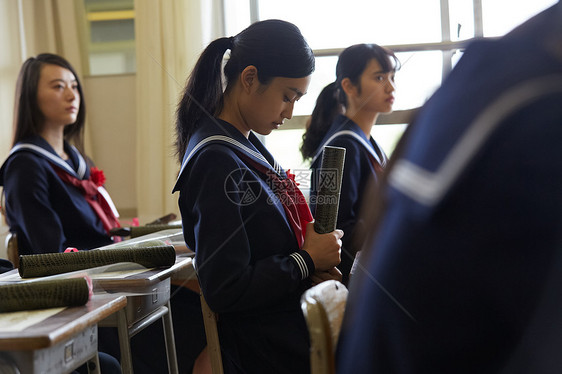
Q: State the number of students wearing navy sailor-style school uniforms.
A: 4